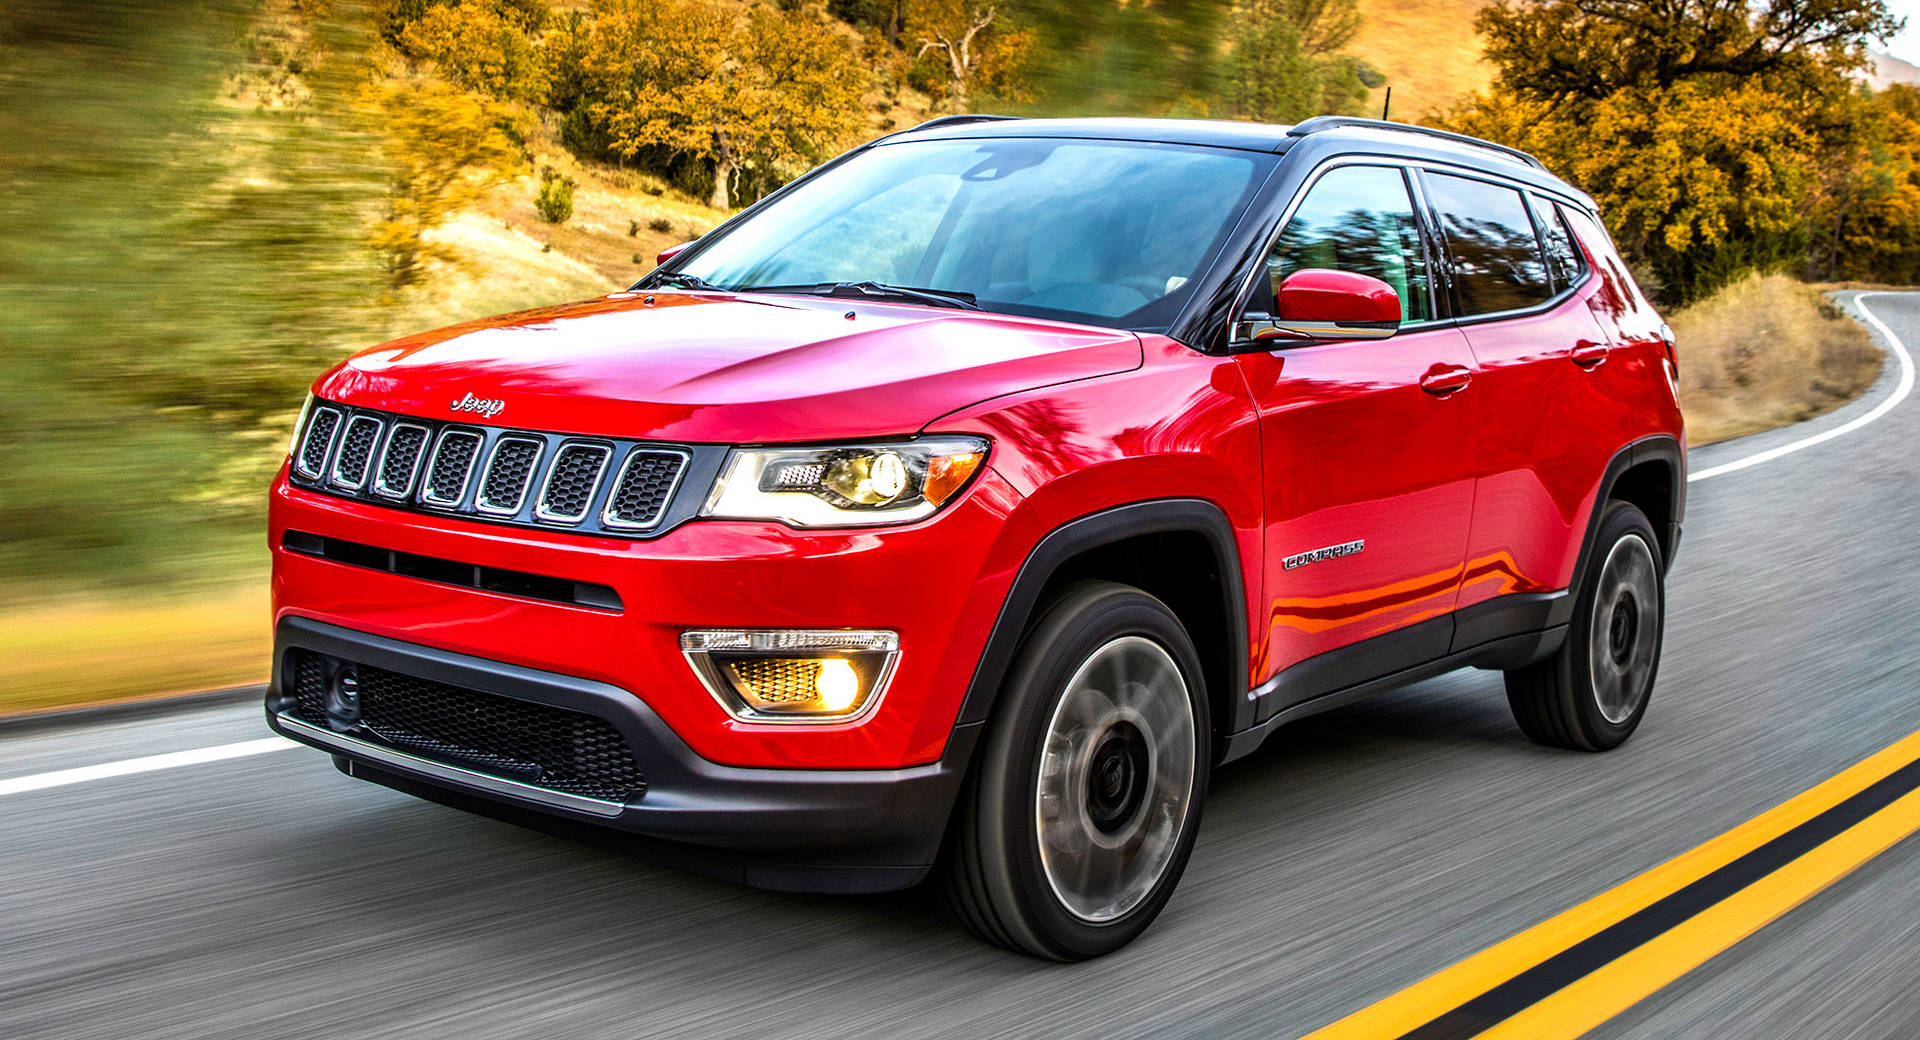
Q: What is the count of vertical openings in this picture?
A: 7